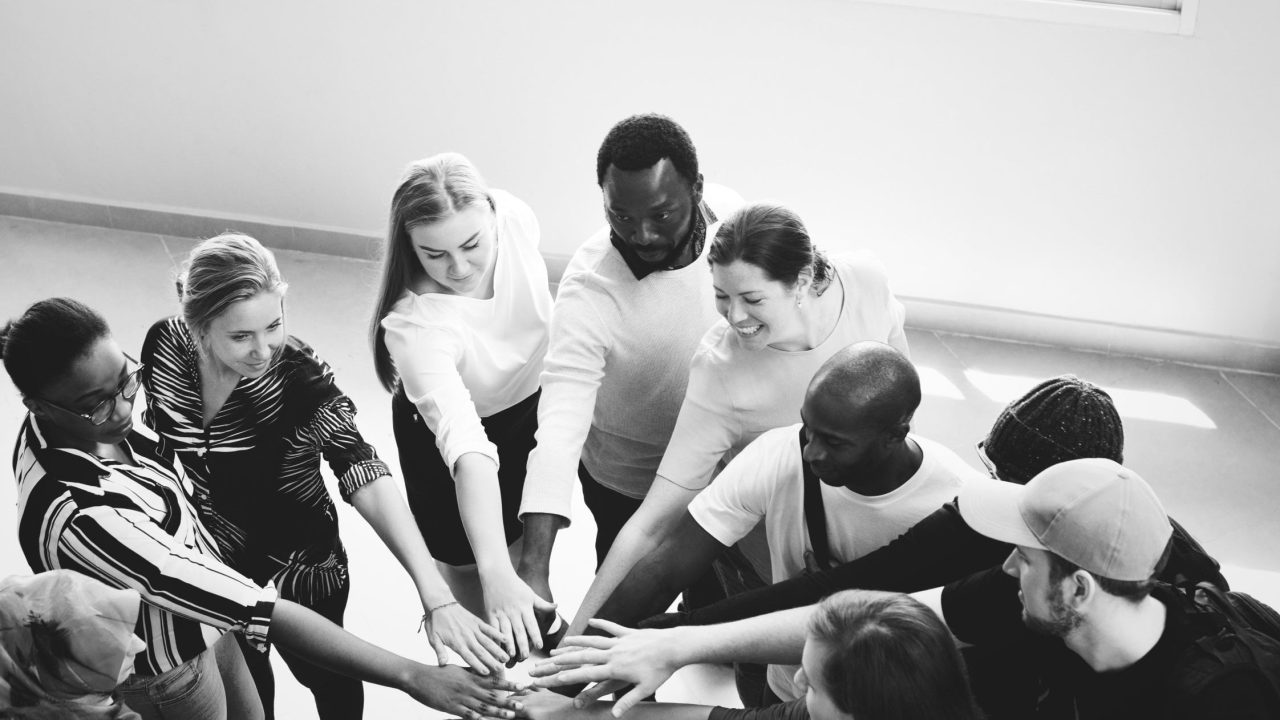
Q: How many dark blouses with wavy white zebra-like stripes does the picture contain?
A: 1